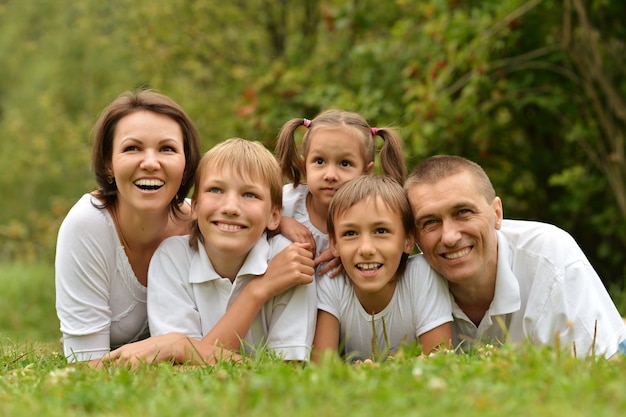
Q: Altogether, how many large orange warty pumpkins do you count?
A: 0